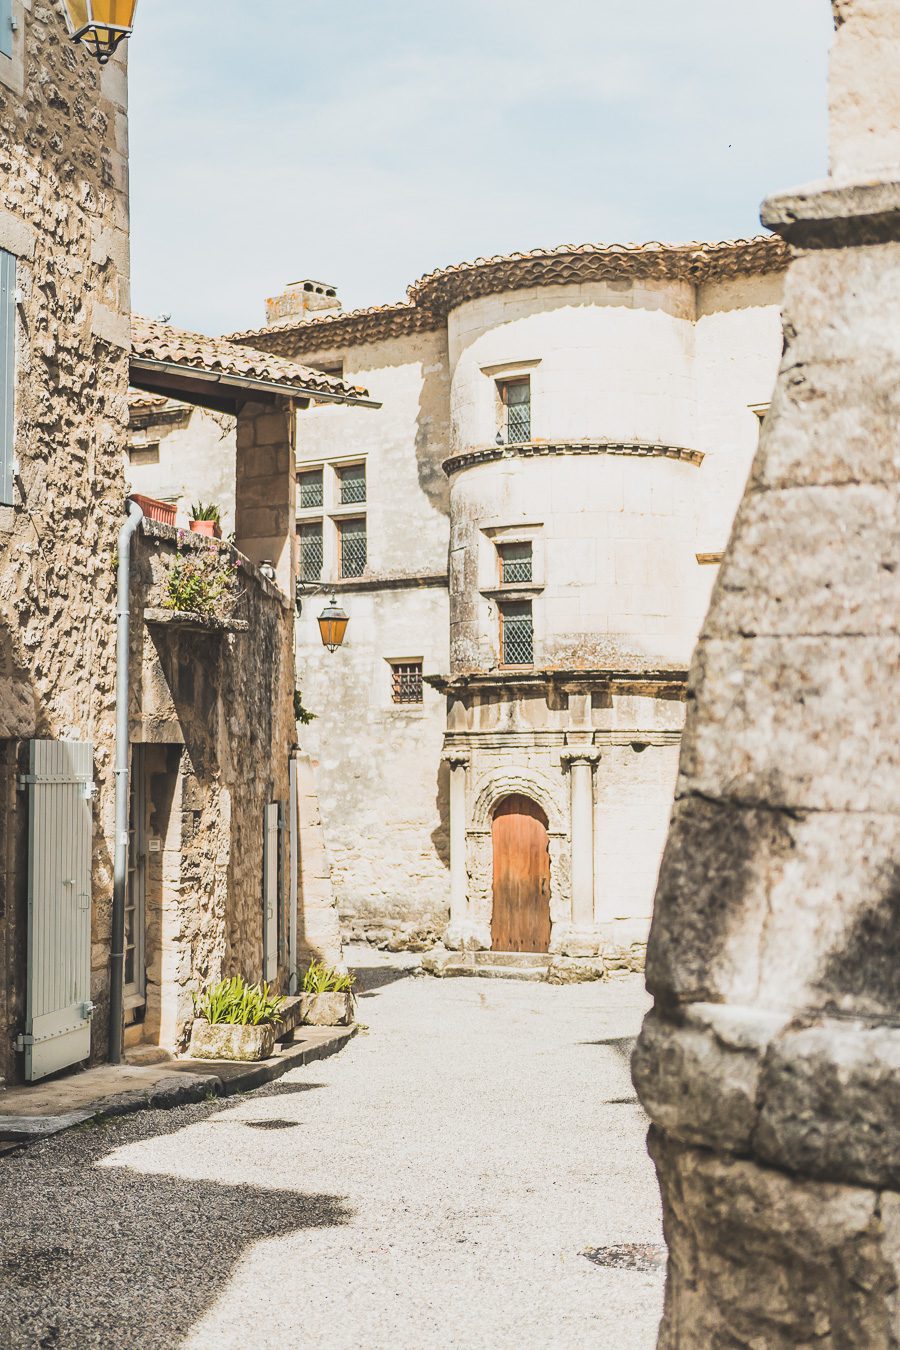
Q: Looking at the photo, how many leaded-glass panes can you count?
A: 7